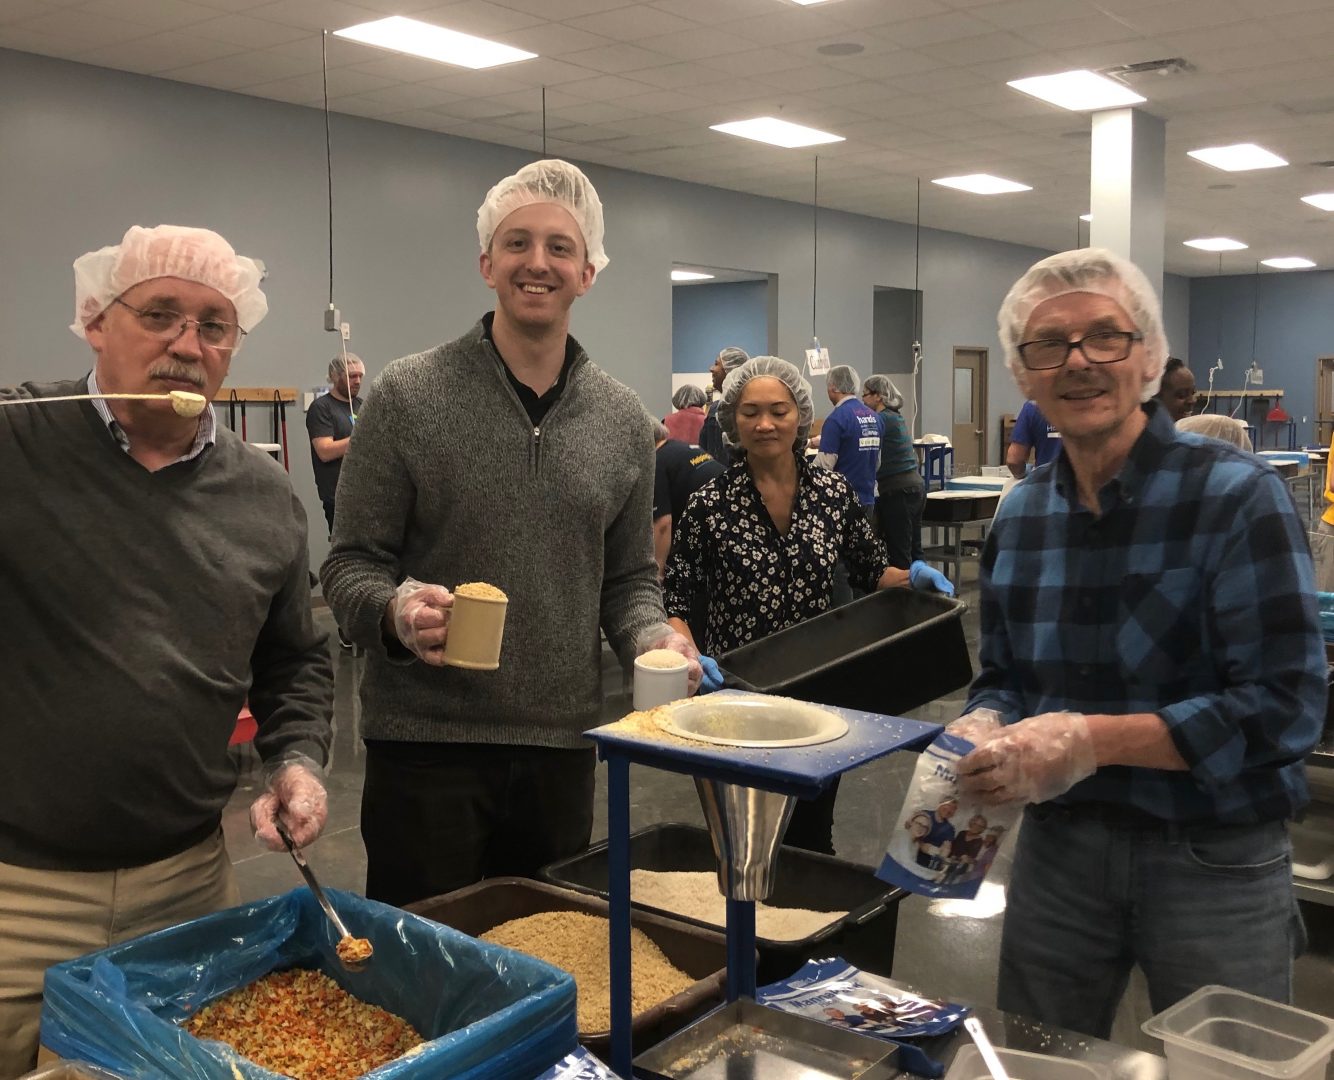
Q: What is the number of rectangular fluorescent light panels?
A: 11